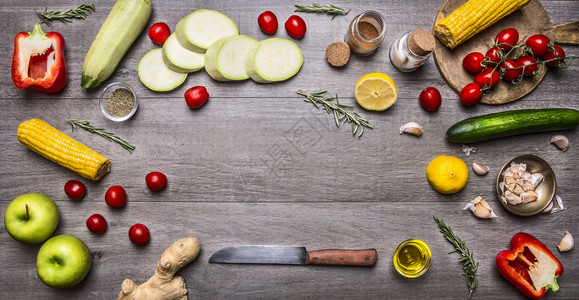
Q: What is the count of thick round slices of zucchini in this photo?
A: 5